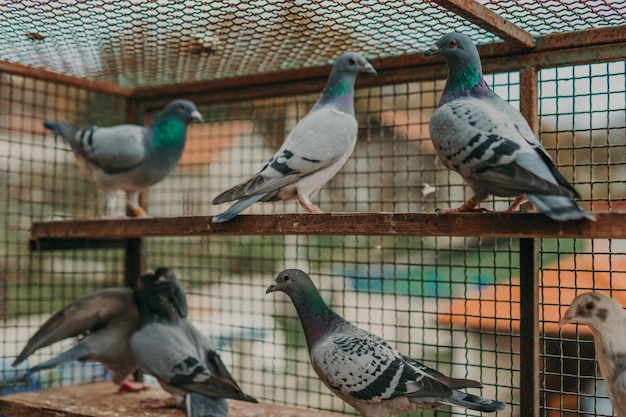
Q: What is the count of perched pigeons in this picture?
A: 7